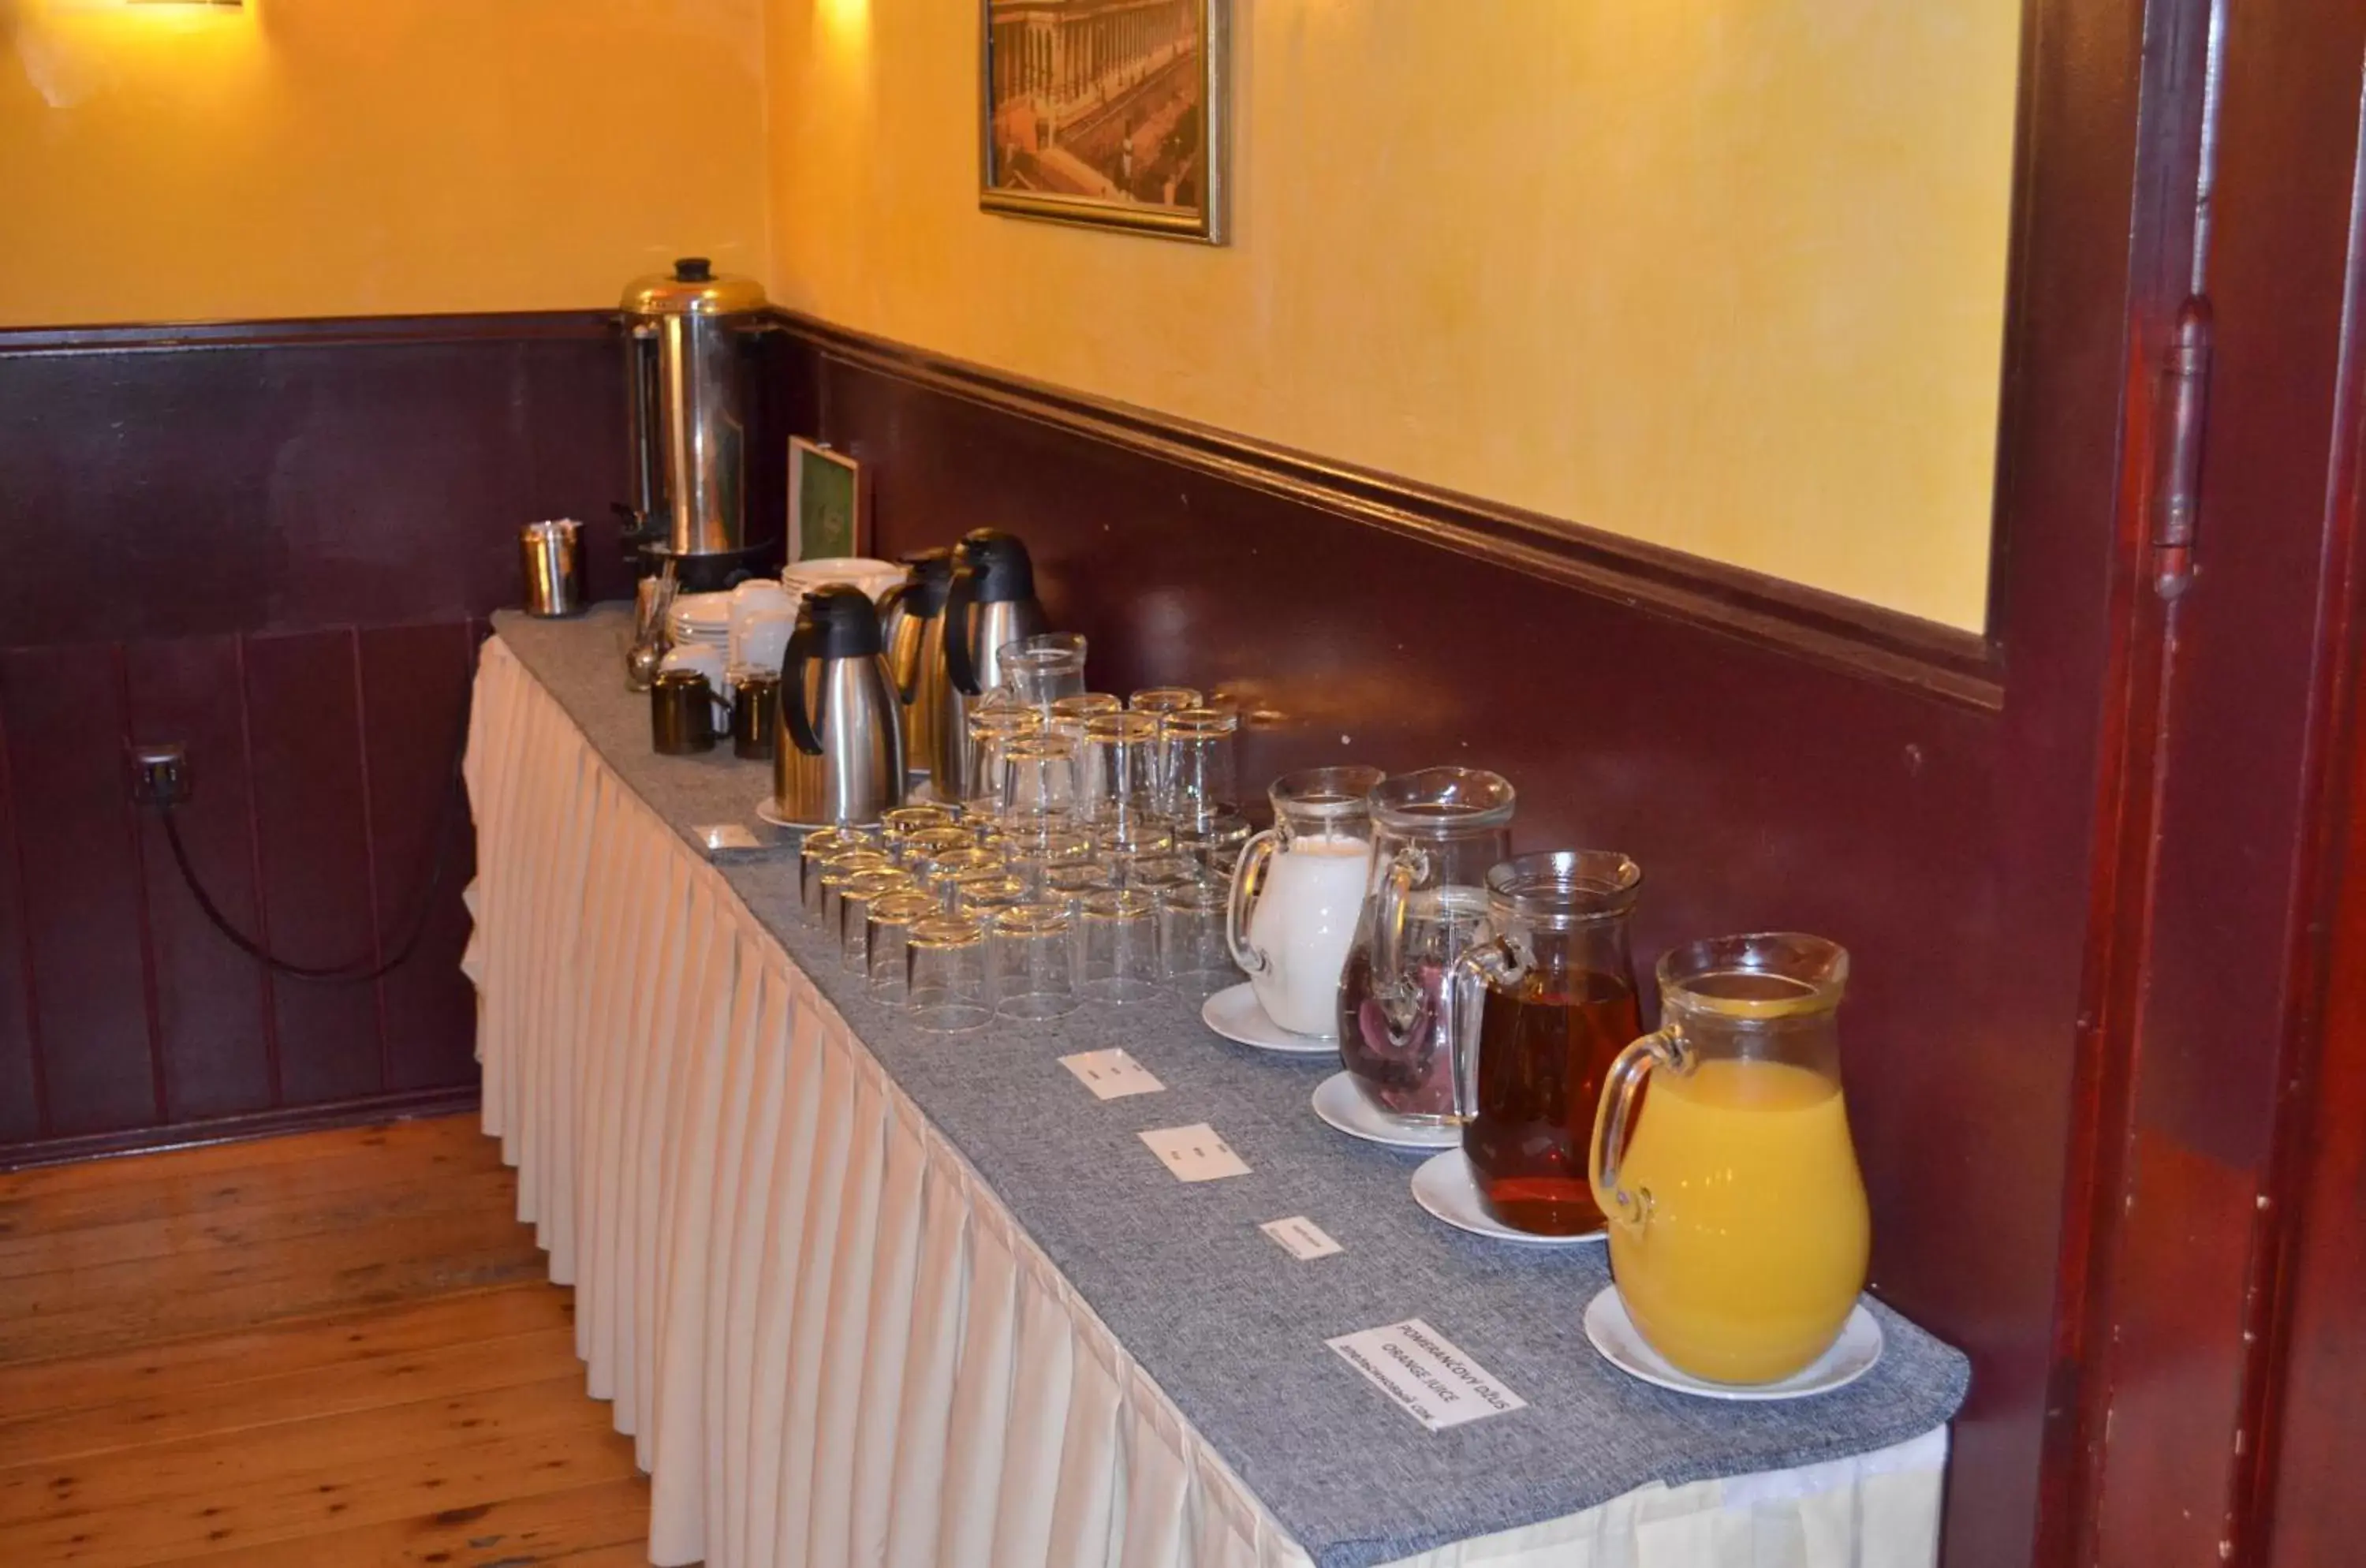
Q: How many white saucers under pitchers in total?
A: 4